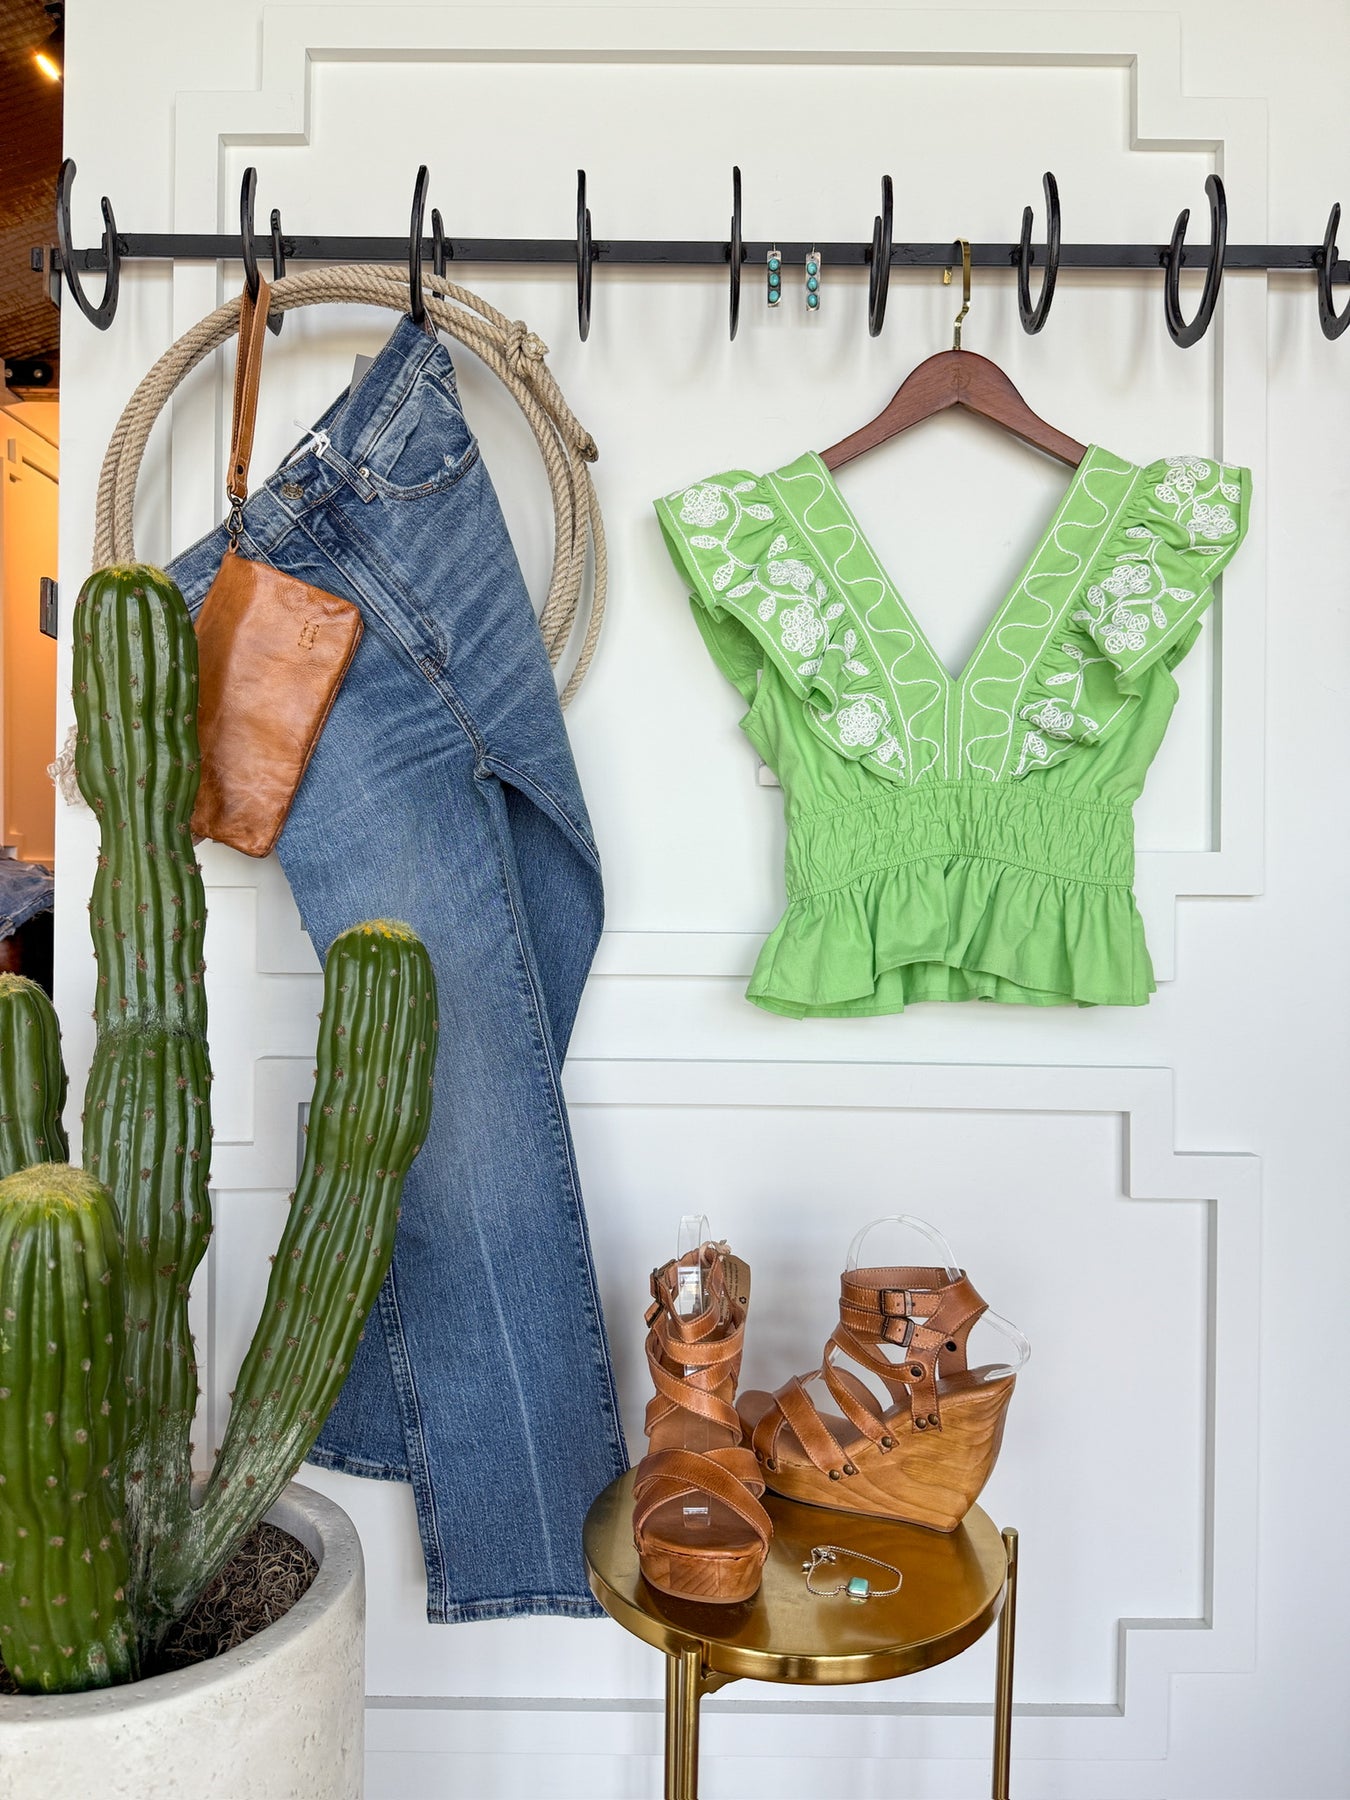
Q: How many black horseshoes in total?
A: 9